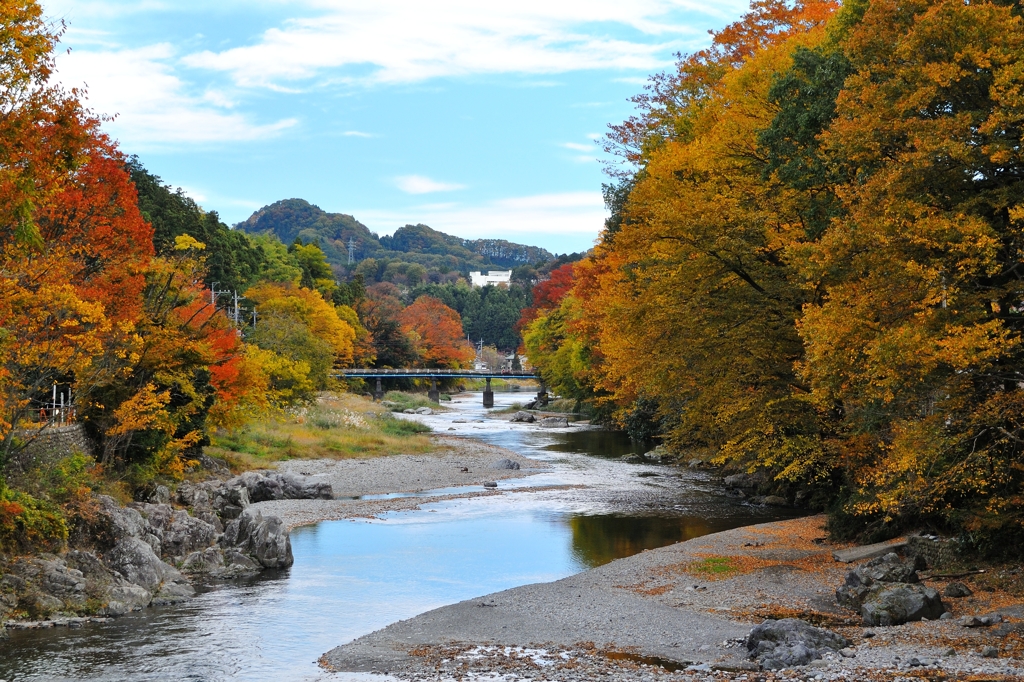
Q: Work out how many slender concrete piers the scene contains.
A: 4